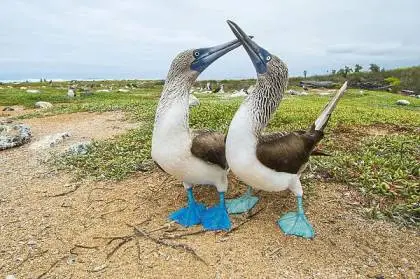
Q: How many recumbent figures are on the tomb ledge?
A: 0